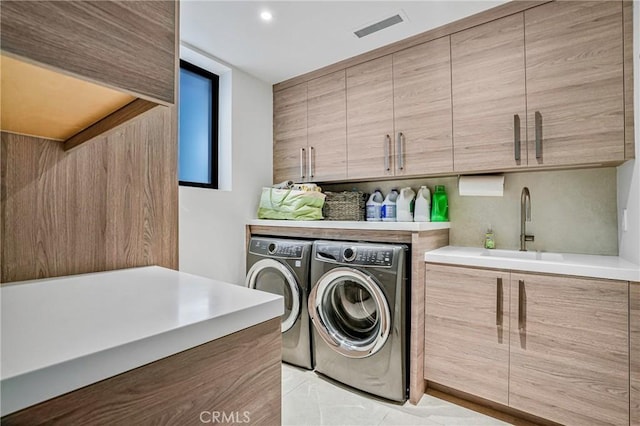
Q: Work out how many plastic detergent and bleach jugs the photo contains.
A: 5